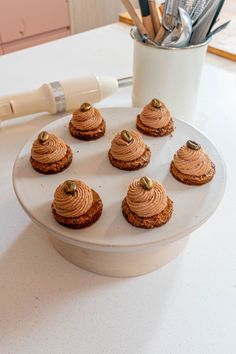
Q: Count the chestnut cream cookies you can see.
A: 7